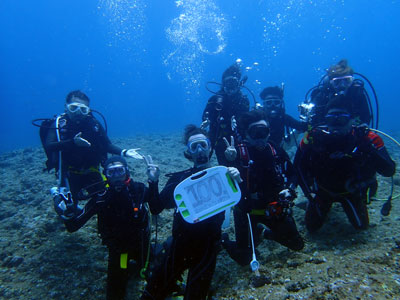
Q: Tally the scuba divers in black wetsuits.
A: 8